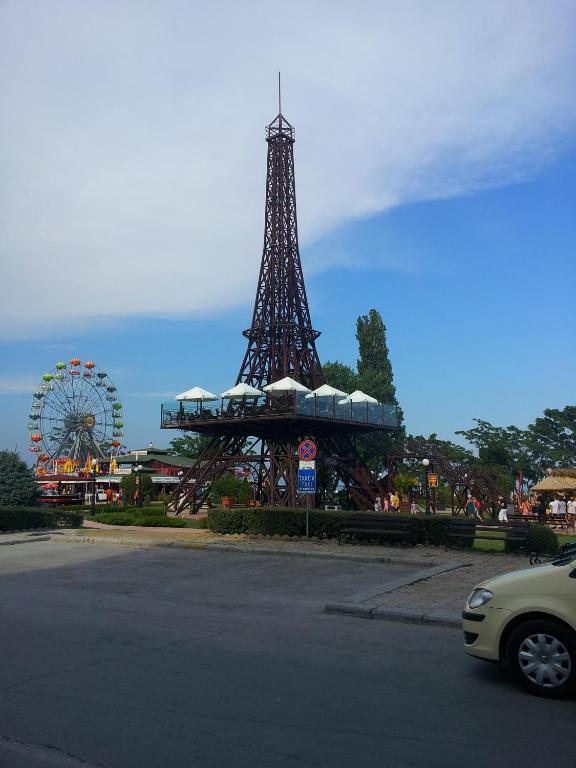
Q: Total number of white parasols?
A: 5